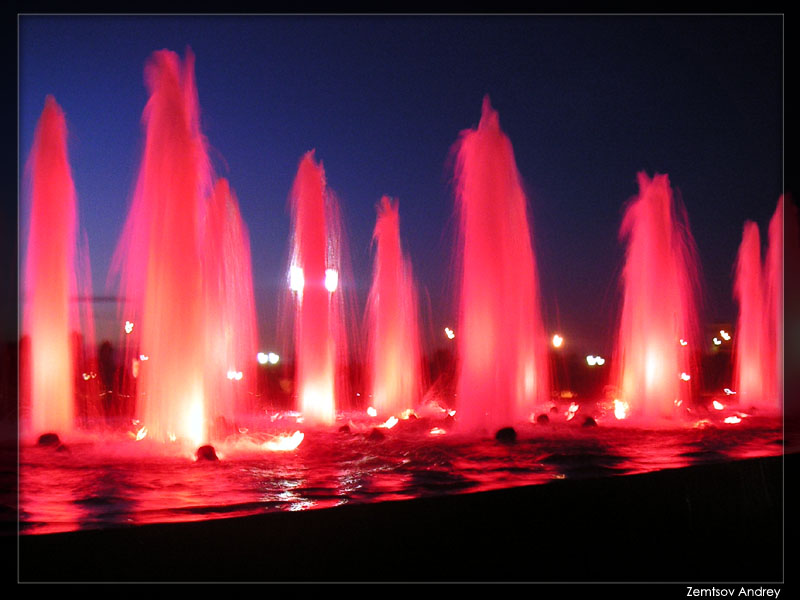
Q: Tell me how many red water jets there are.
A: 9